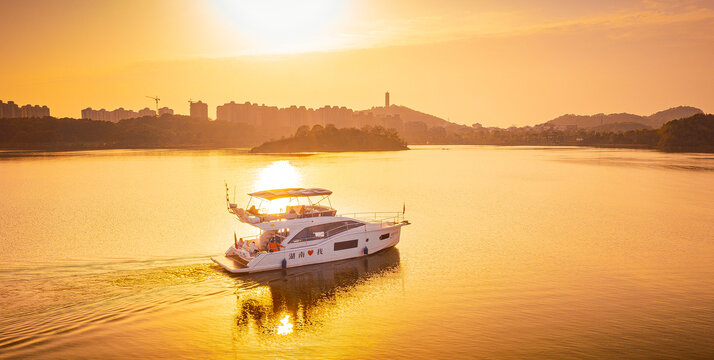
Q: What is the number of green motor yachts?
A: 0